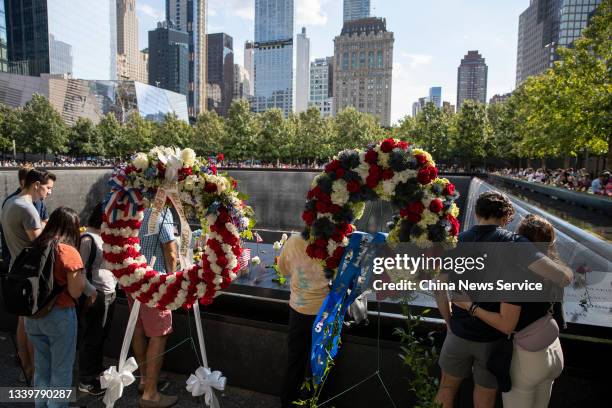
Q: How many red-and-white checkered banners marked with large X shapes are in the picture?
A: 0